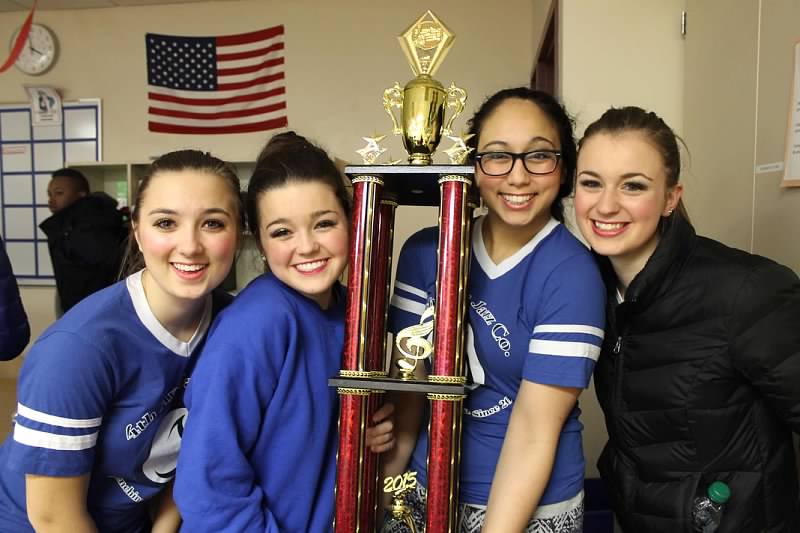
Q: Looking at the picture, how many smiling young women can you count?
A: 4